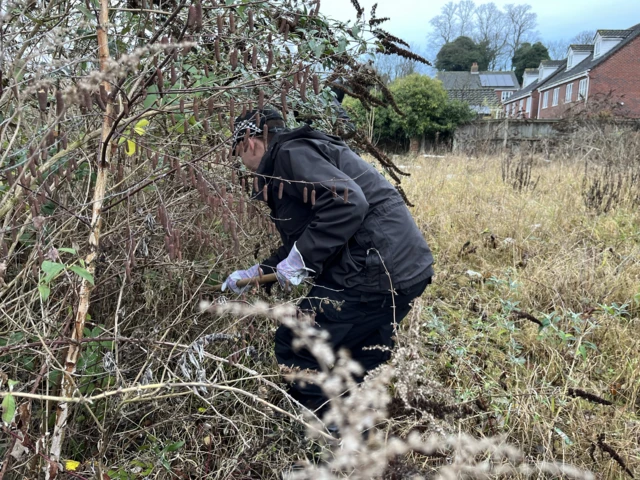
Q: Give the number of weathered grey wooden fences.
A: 1